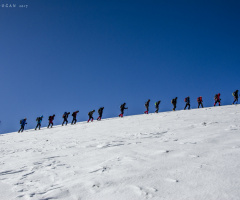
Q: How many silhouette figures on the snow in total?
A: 15